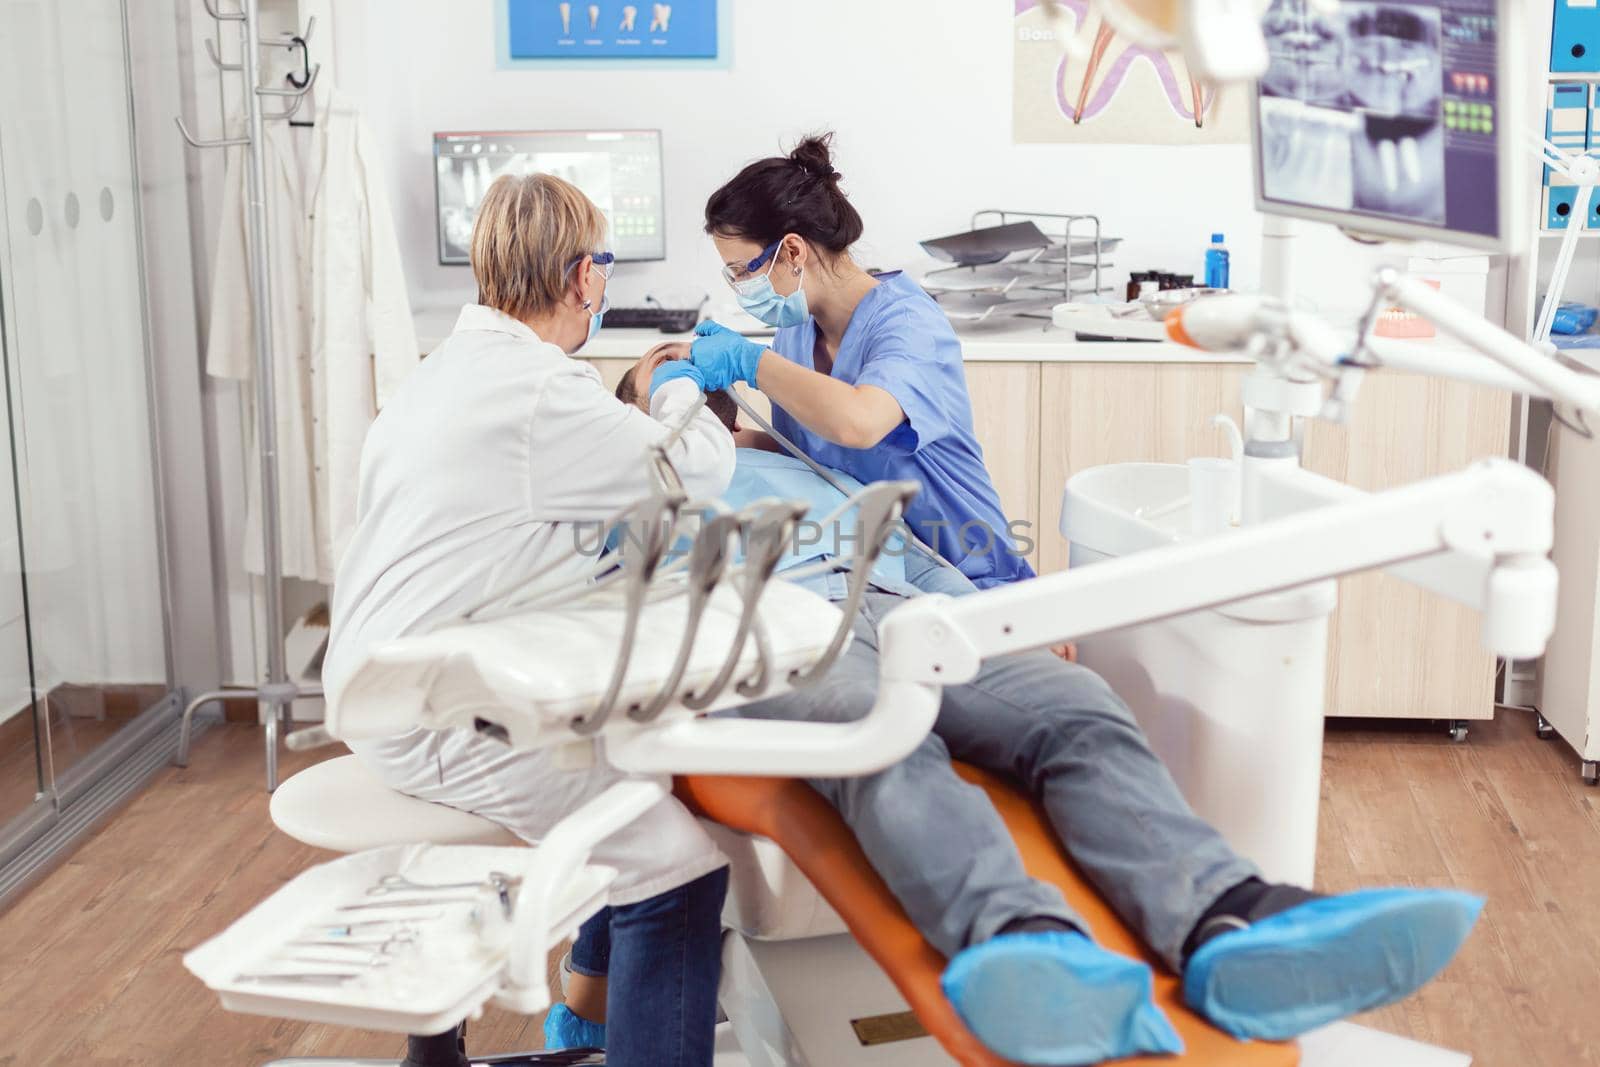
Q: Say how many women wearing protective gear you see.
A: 2